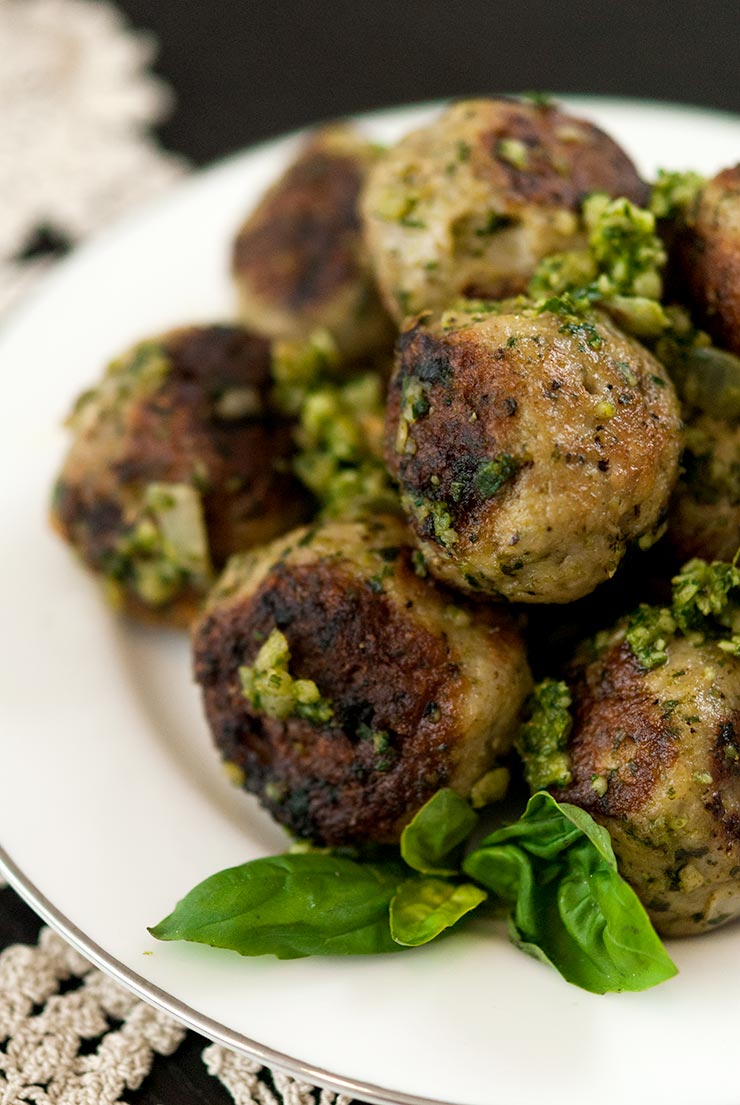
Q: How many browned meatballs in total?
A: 8